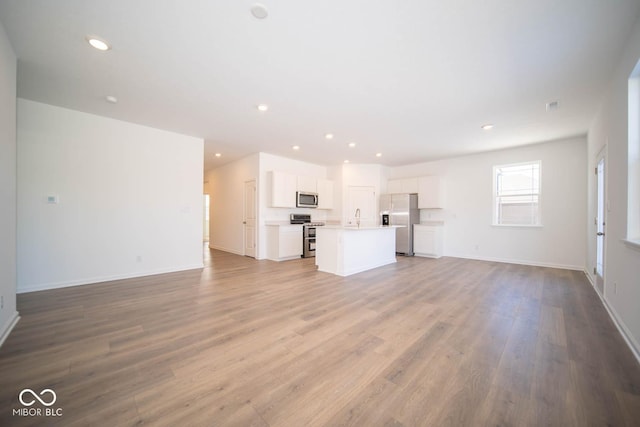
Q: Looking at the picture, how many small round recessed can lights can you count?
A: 9